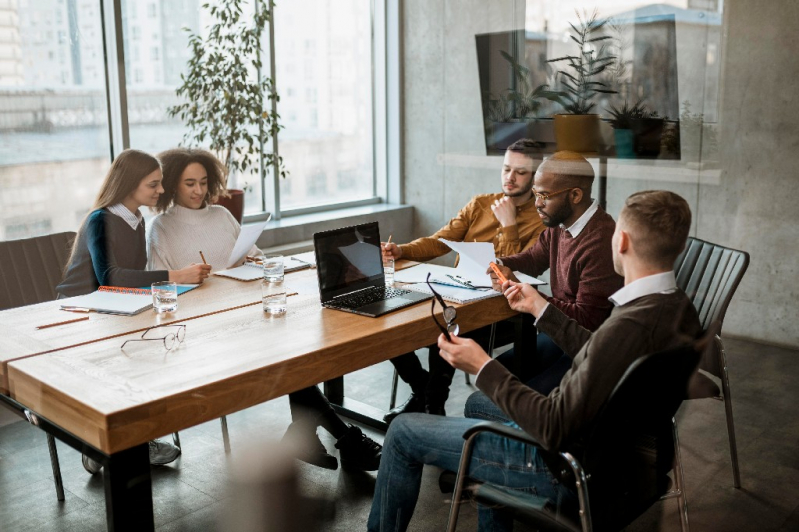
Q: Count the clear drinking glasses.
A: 4